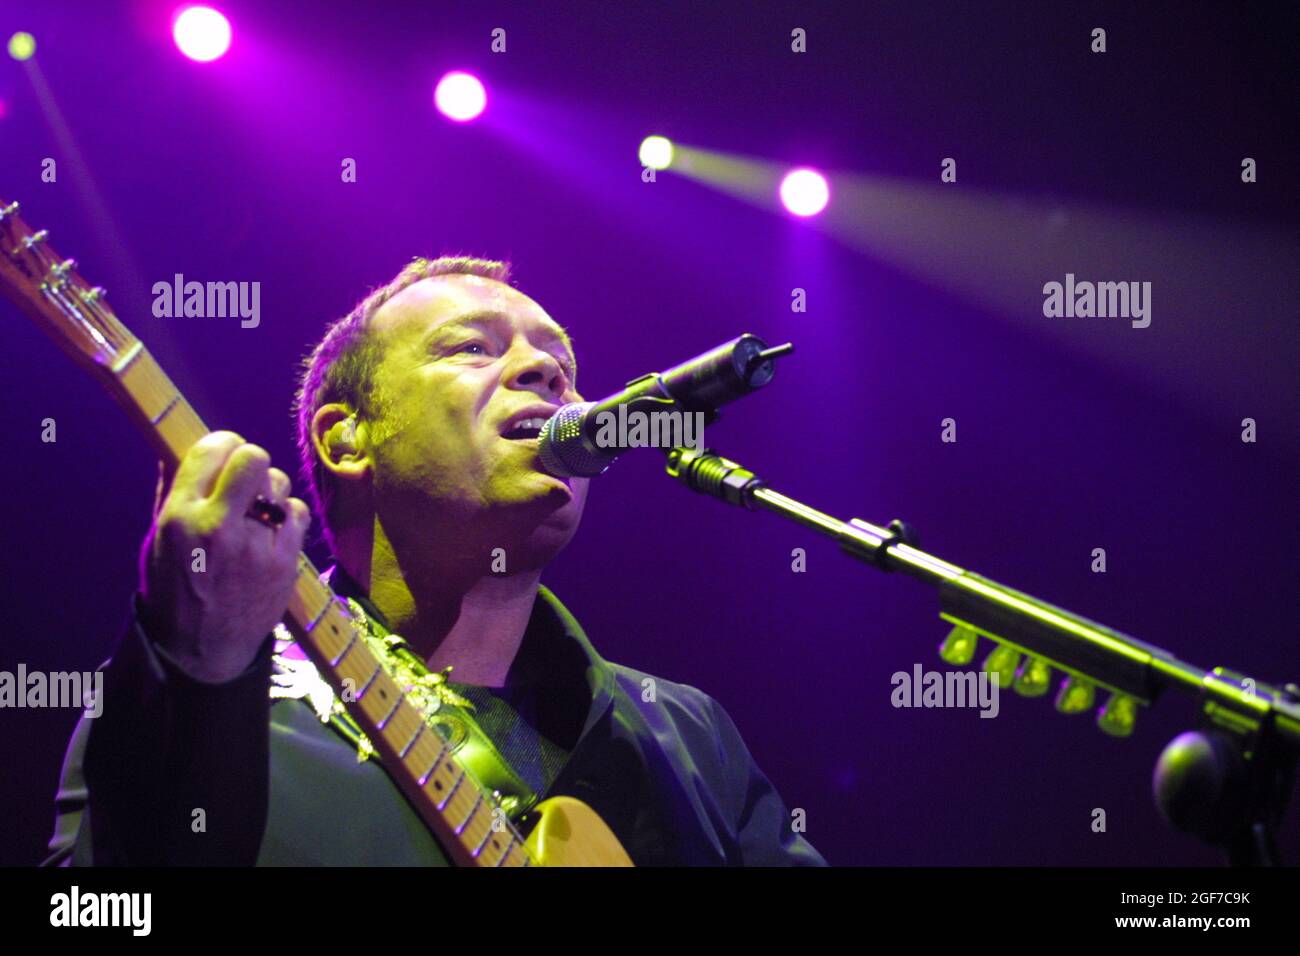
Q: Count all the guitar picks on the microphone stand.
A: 5